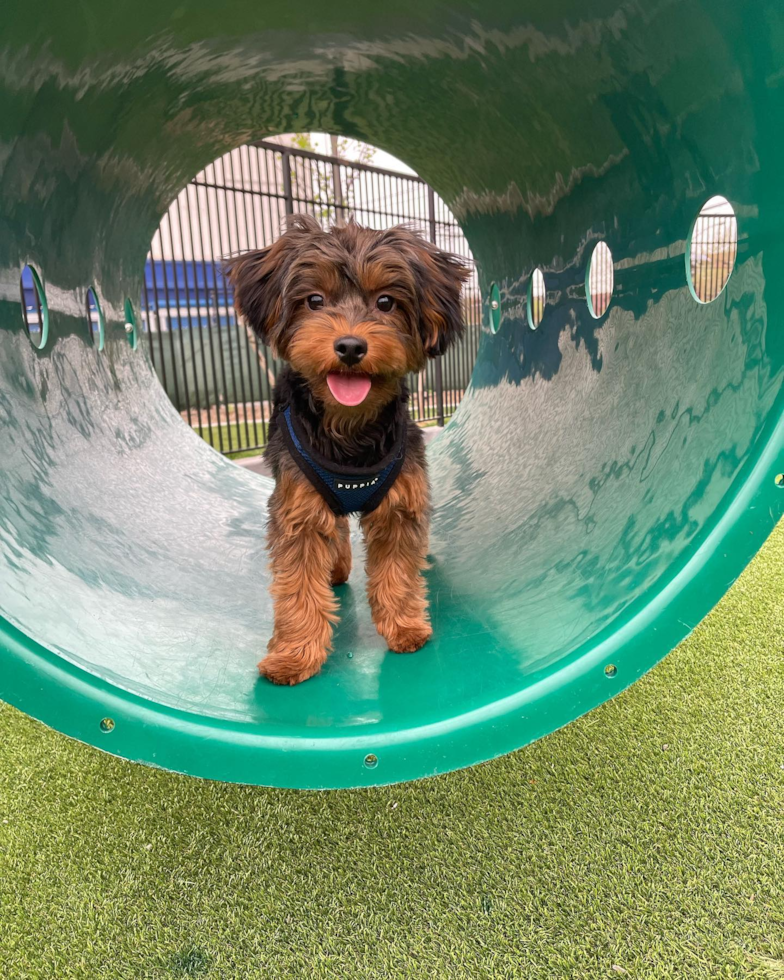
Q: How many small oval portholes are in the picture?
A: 7